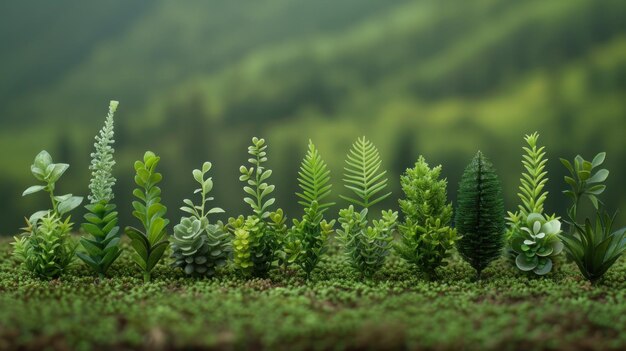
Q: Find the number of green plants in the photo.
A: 11